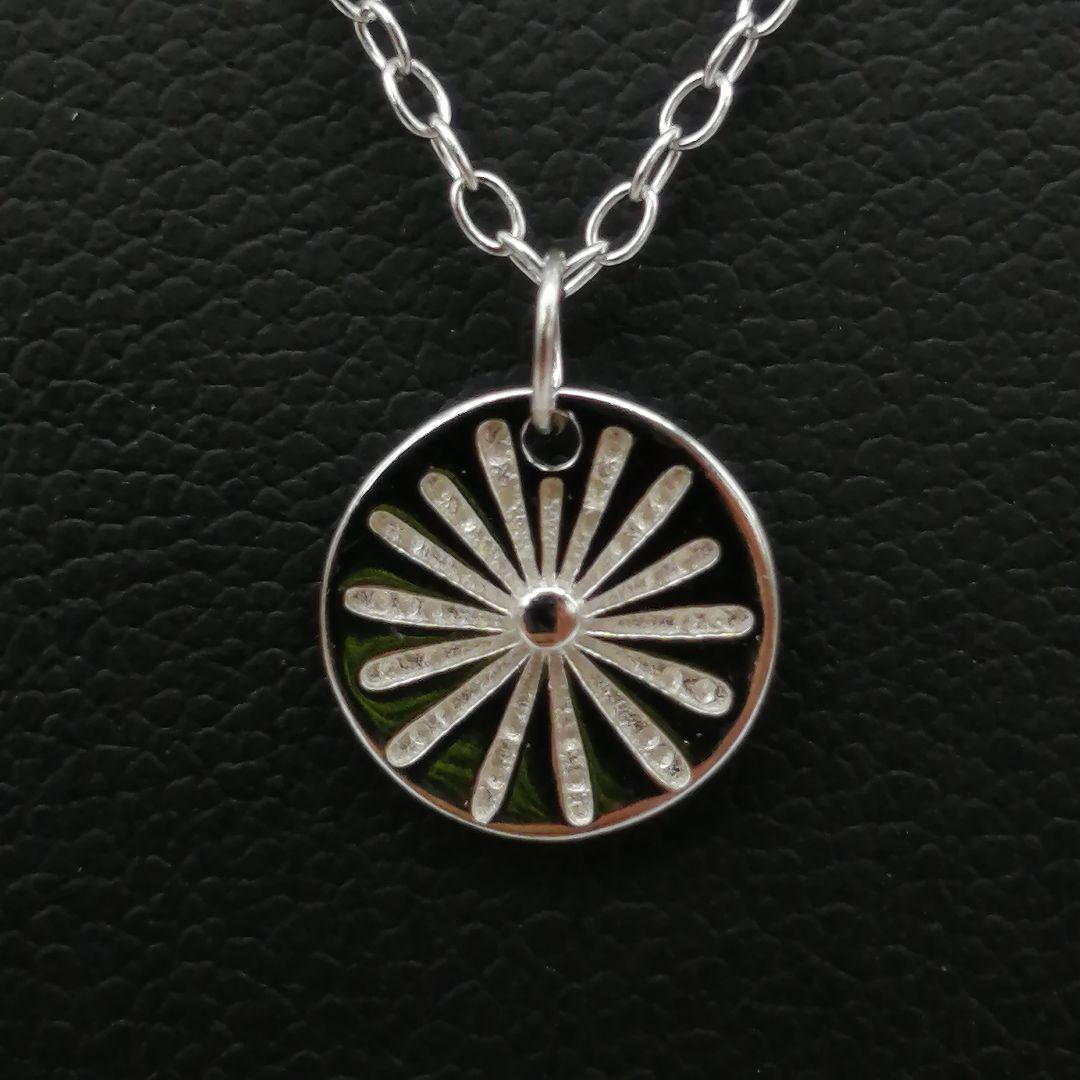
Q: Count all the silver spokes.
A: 15